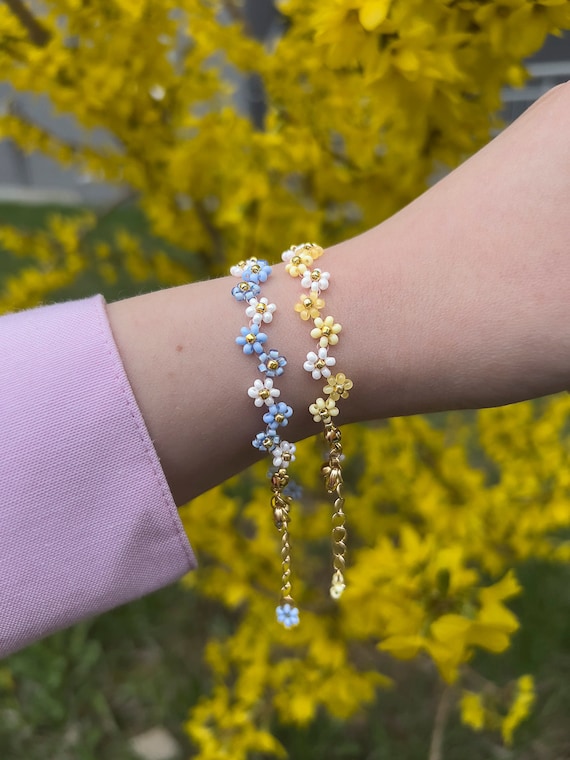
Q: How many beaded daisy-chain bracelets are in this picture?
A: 2